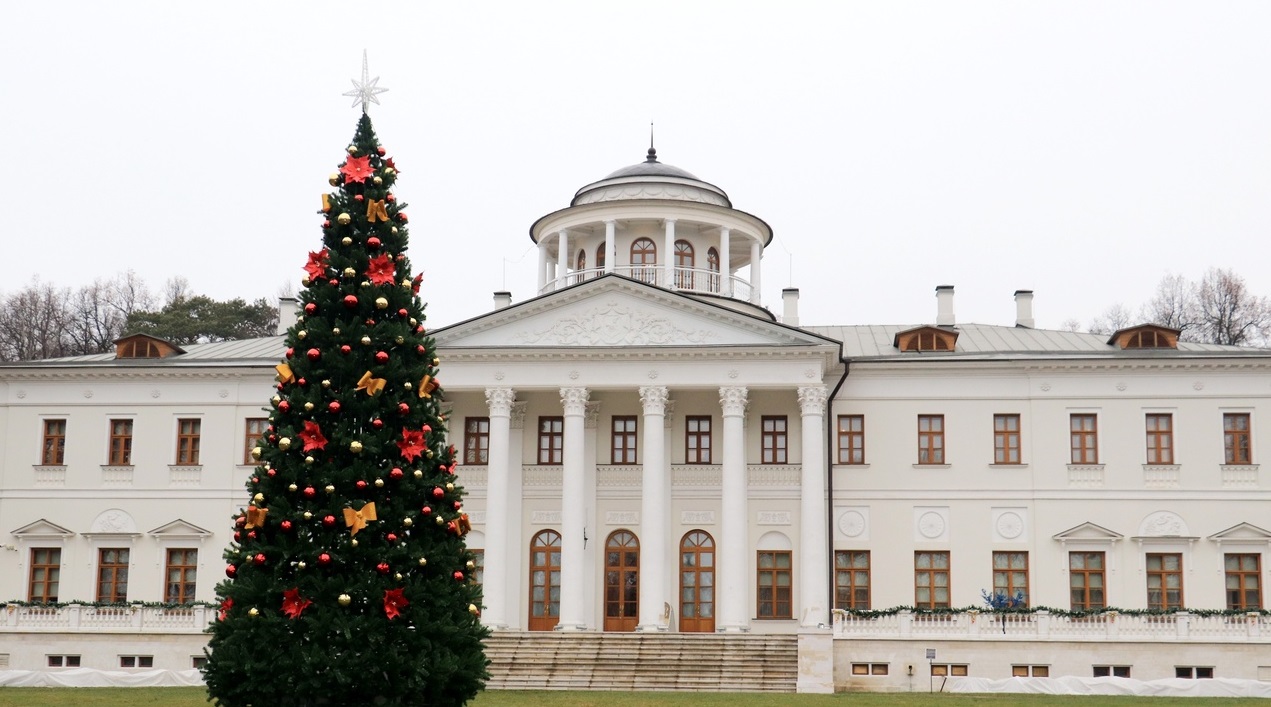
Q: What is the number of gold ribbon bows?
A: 8